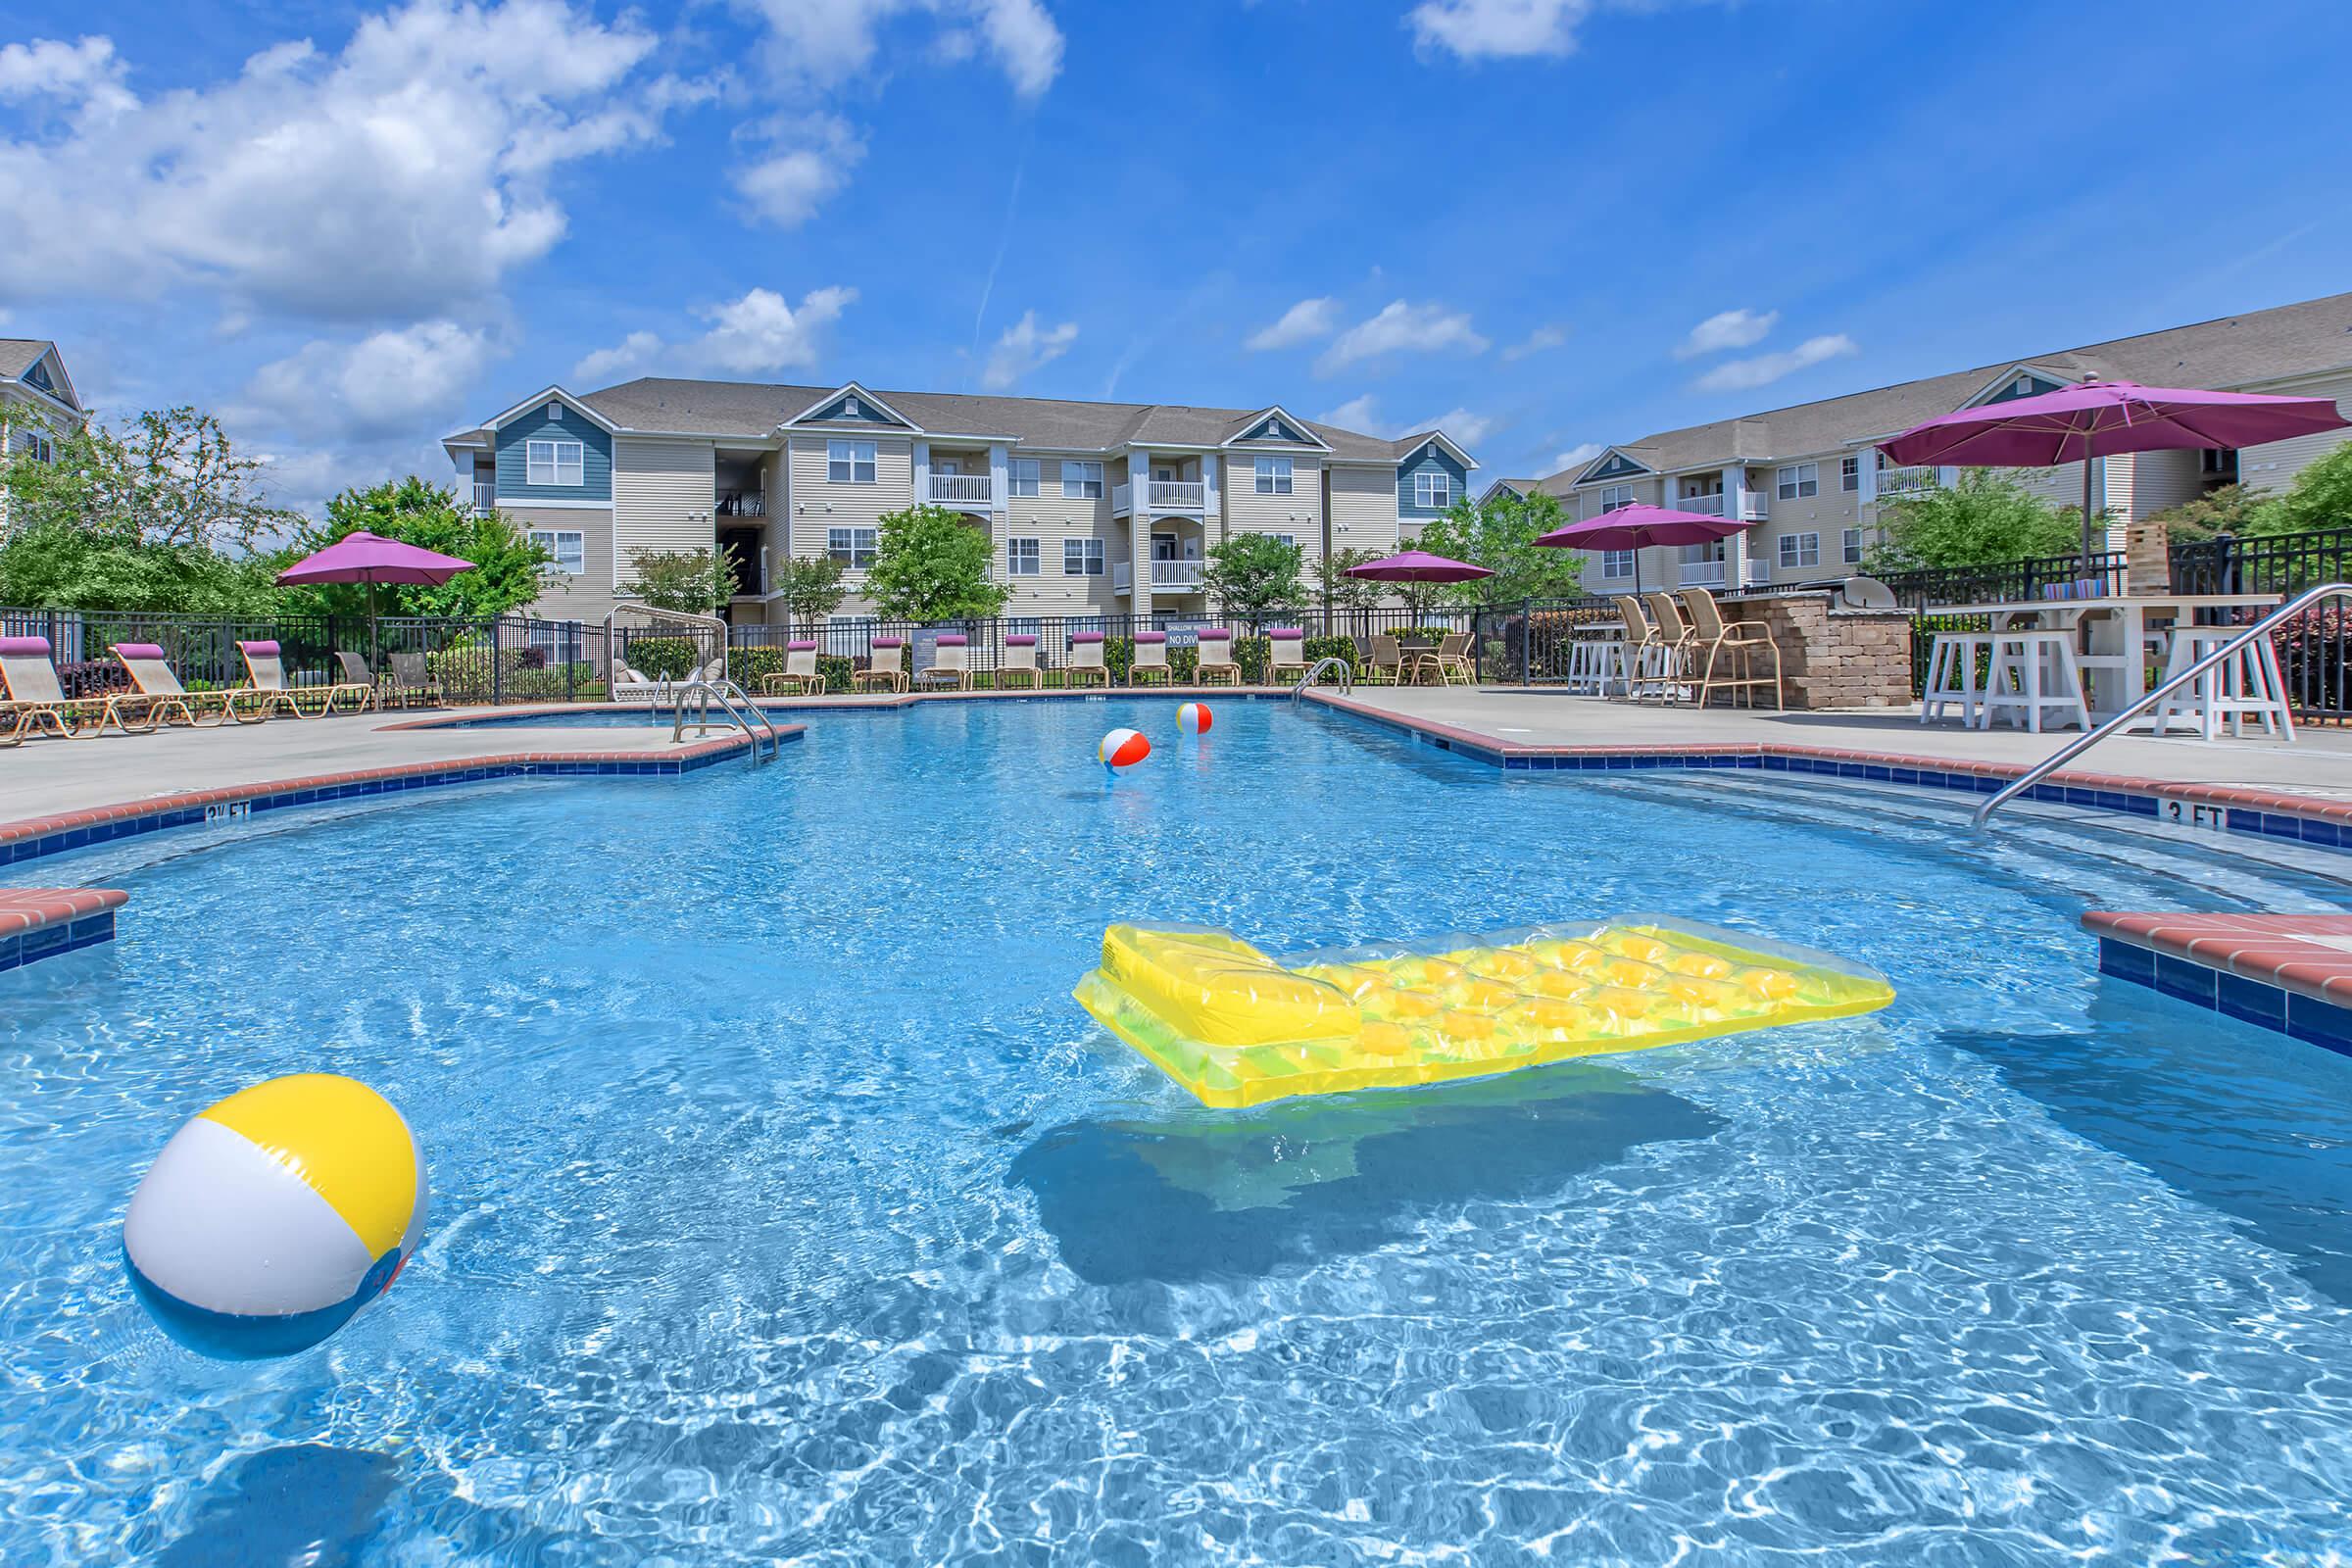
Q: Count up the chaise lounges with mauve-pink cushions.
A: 11